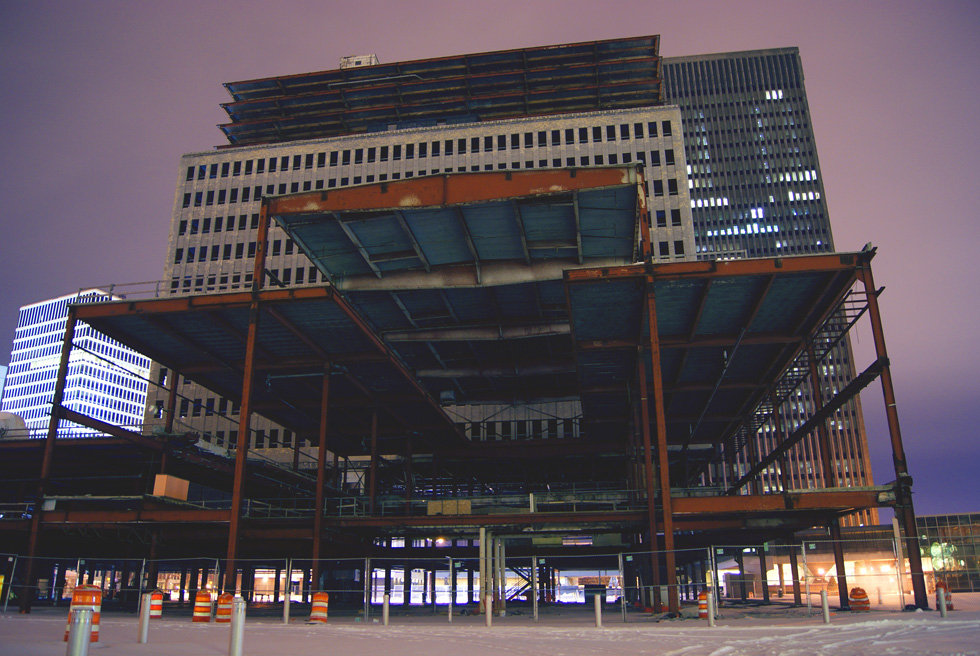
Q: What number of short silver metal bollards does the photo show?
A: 10